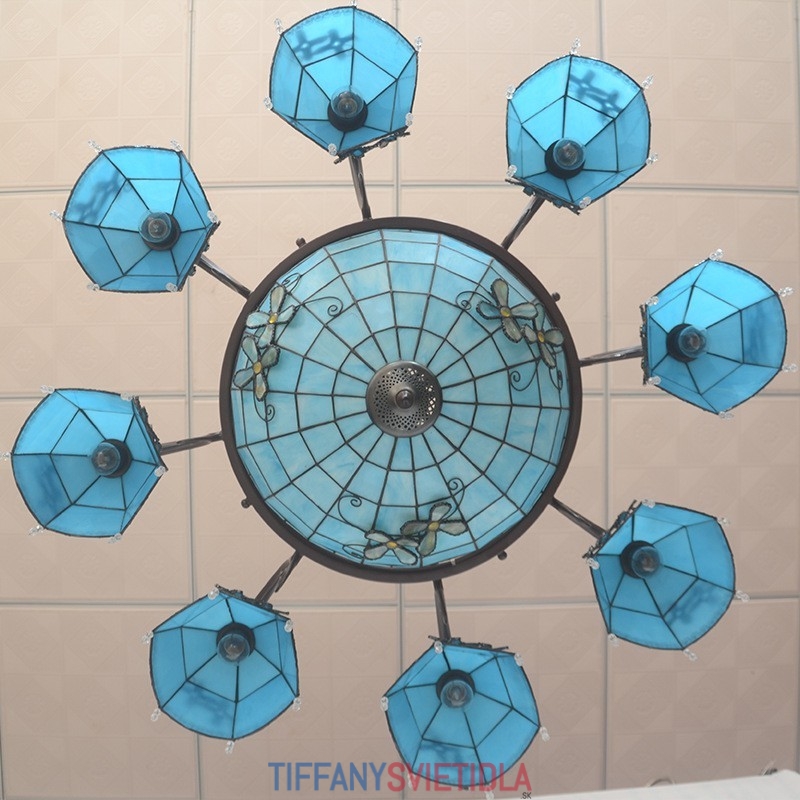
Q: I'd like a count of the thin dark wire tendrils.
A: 9